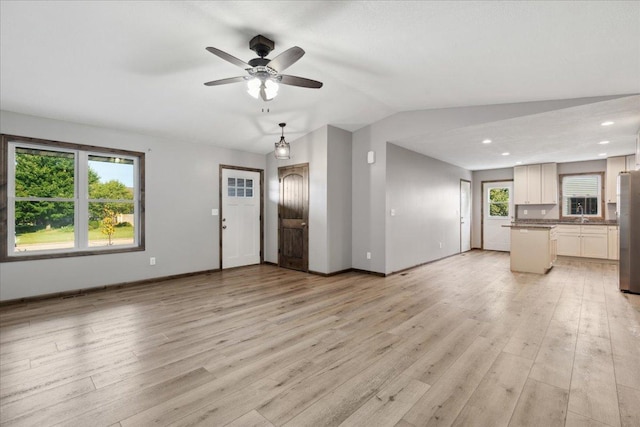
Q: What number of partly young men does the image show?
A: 0